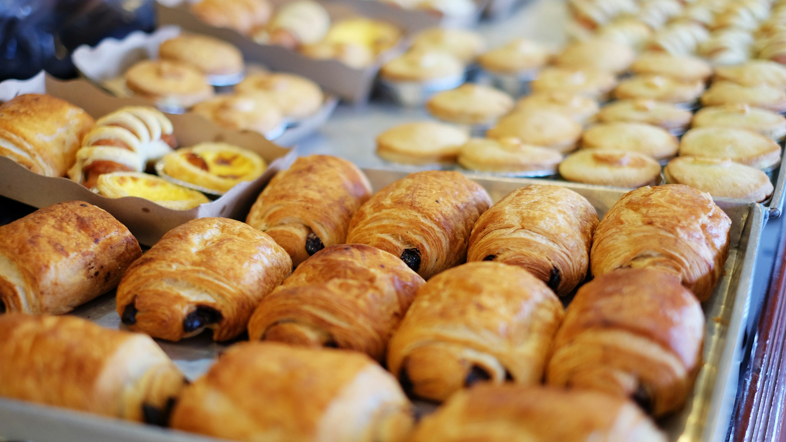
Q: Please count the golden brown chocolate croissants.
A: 12